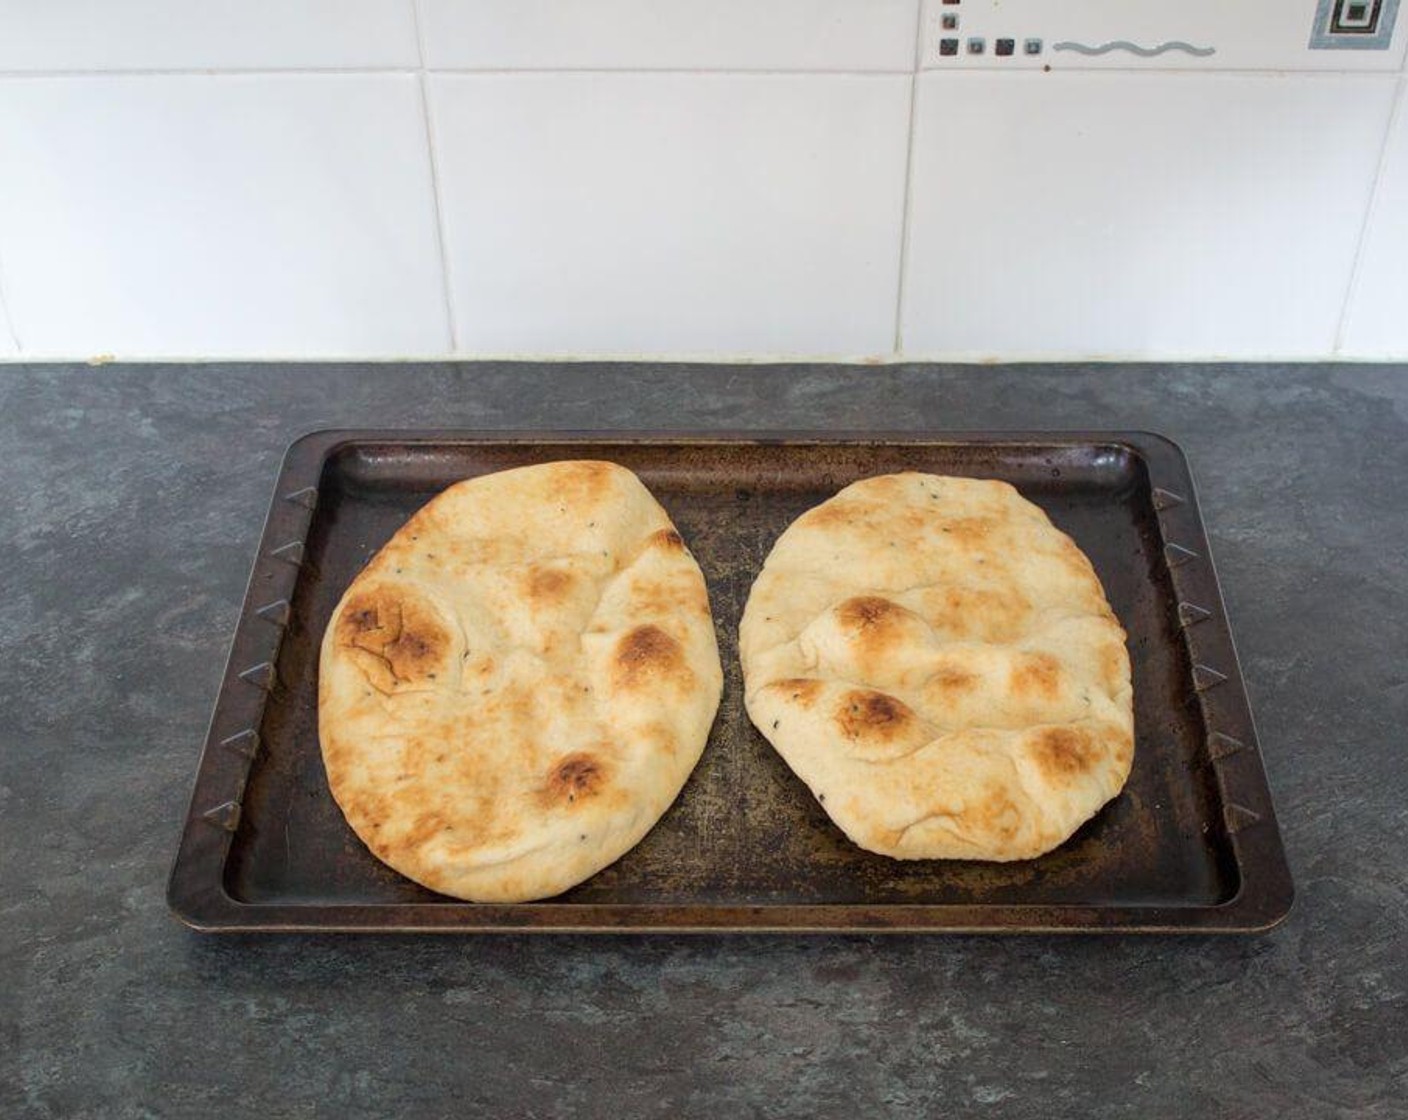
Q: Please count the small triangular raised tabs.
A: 12